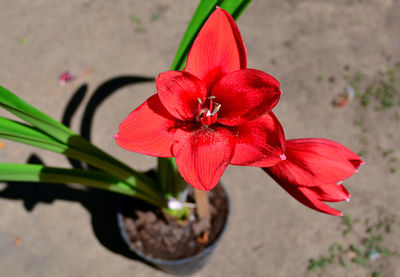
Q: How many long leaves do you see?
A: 5